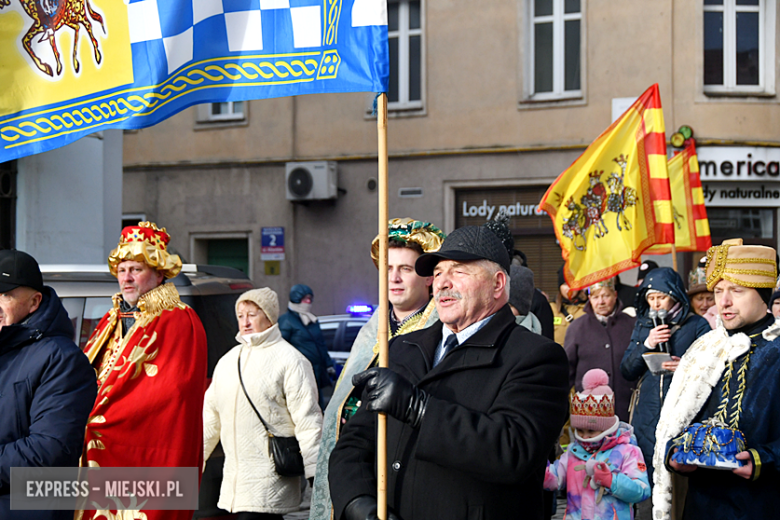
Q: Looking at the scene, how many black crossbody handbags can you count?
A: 1